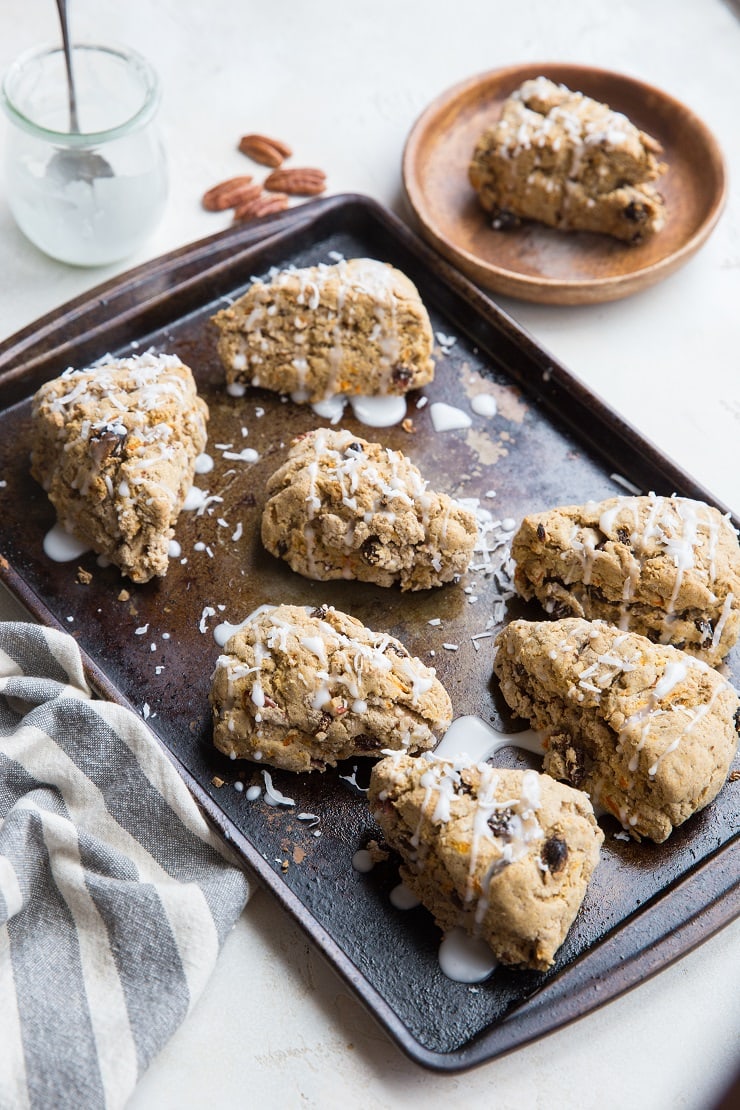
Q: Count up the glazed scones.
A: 8